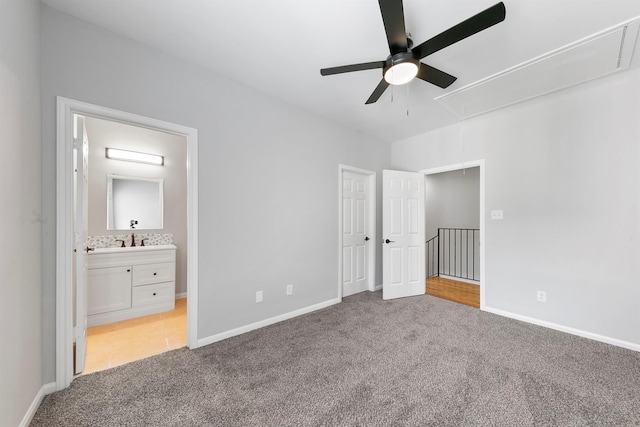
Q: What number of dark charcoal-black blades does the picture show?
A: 5